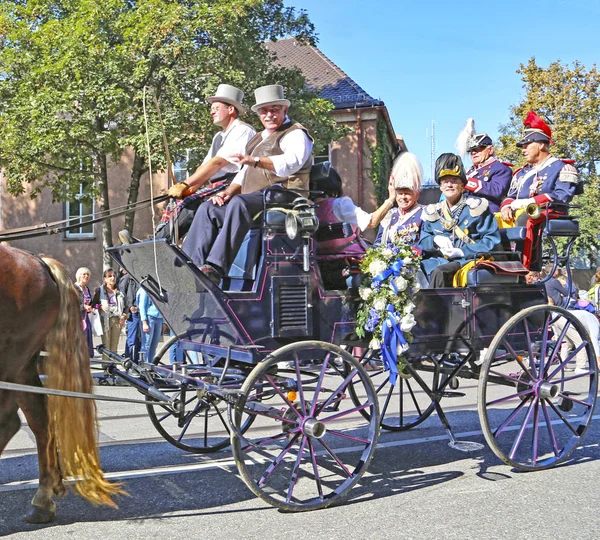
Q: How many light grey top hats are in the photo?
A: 2